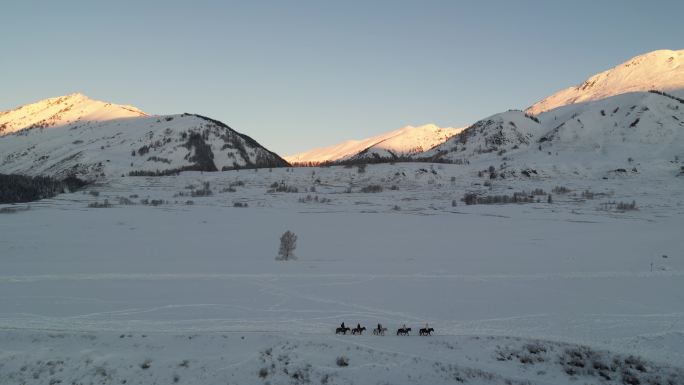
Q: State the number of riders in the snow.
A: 5